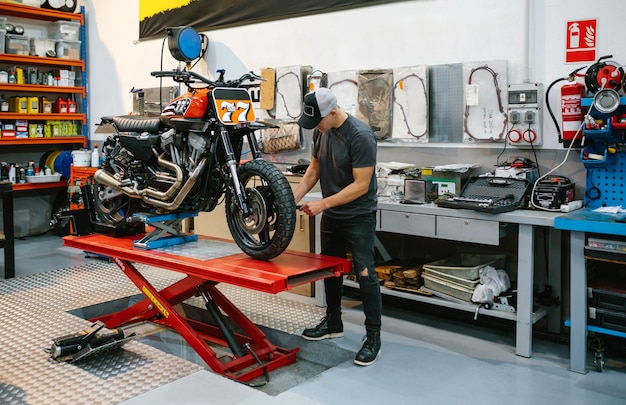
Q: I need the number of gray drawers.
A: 2